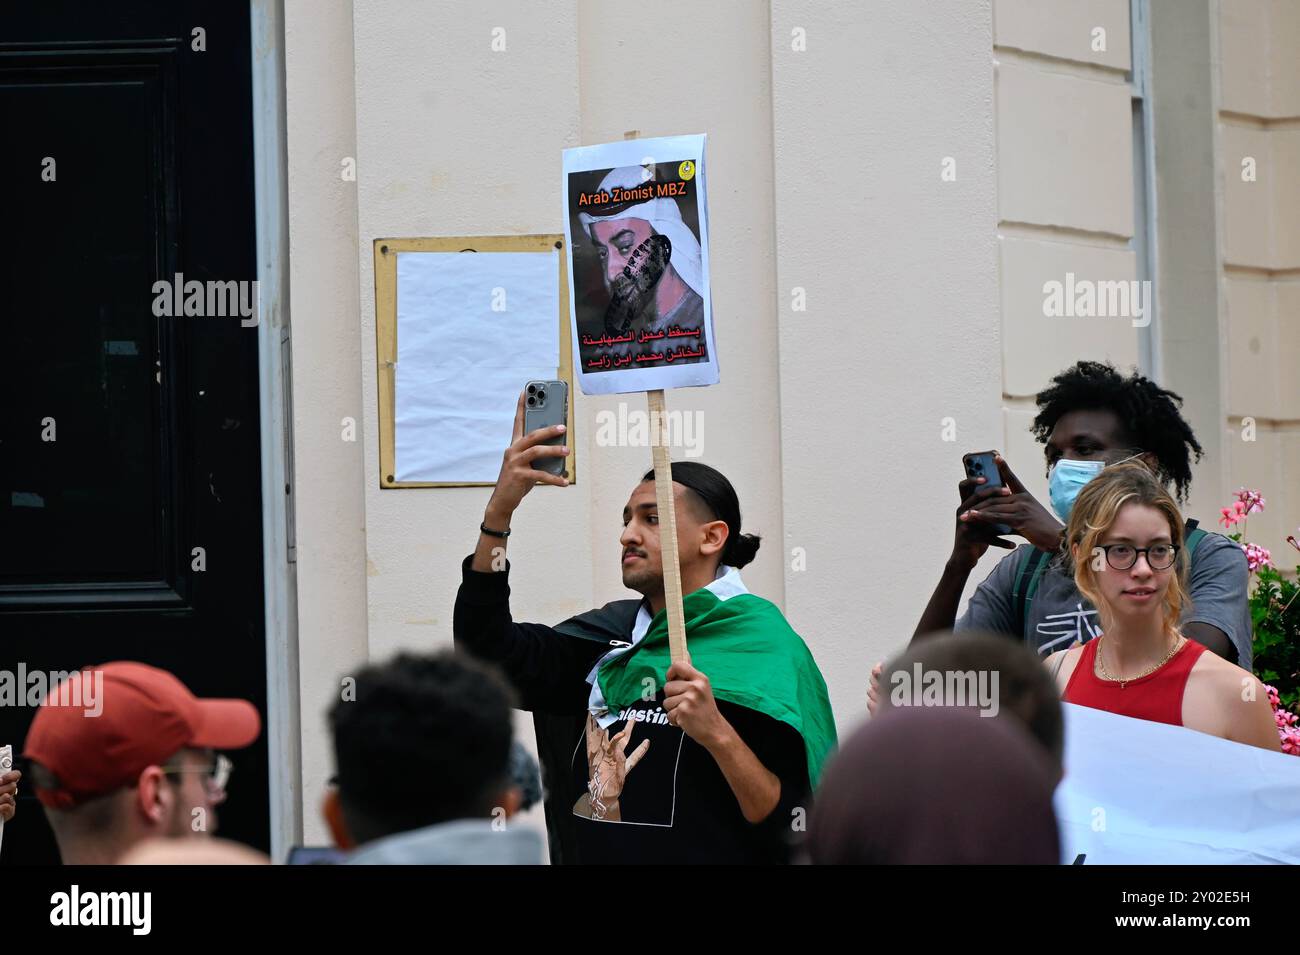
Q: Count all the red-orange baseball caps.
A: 1